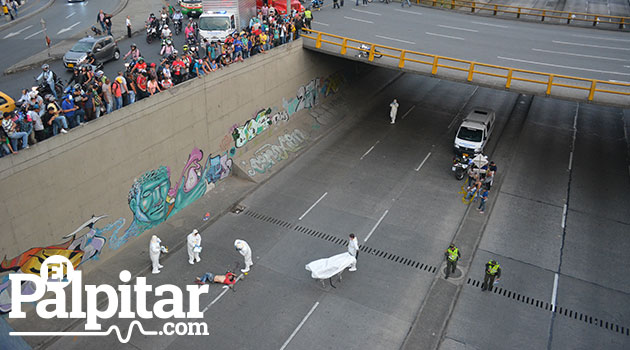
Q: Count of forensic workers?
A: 5